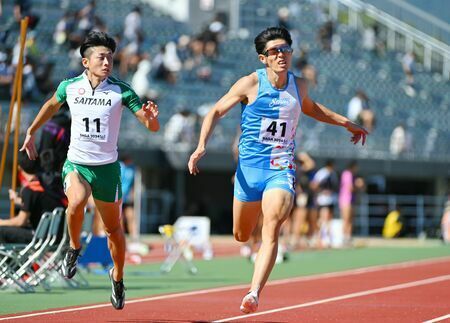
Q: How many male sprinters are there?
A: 2